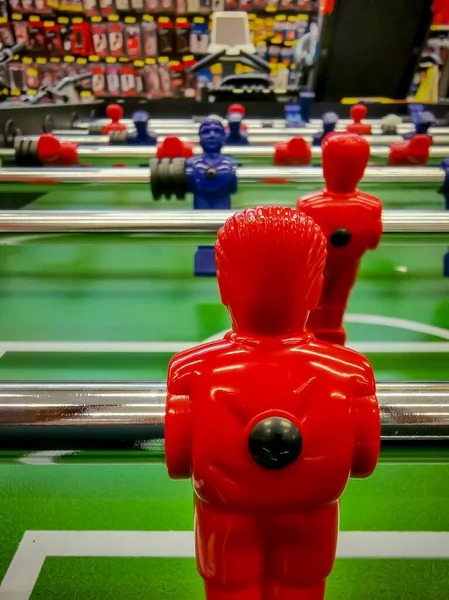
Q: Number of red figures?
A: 9